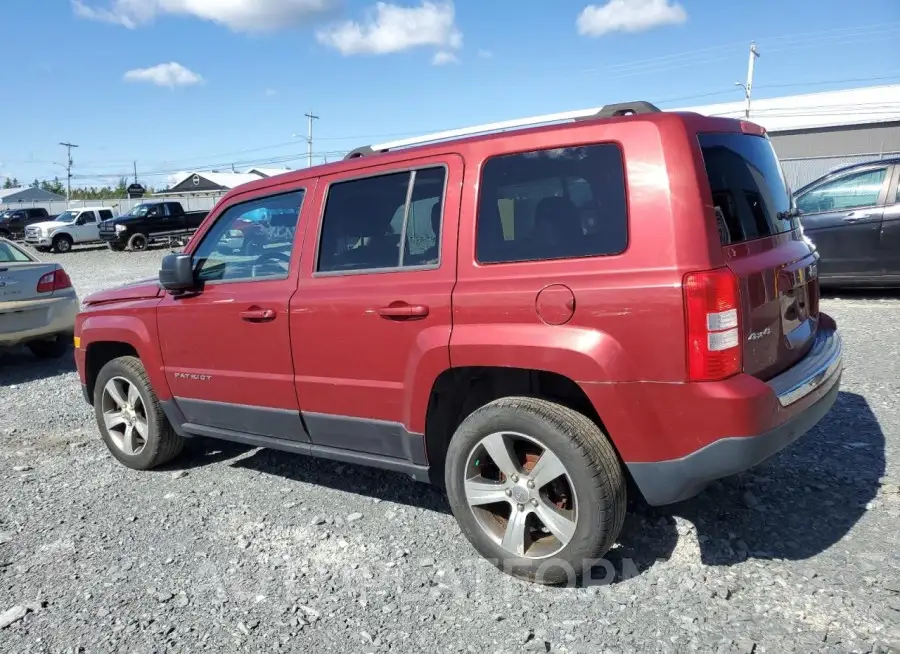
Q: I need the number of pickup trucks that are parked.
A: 3